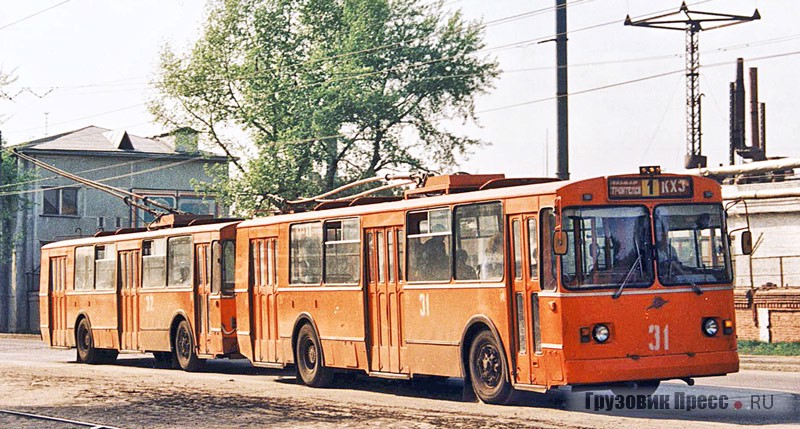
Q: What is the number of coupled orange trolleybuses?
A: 2